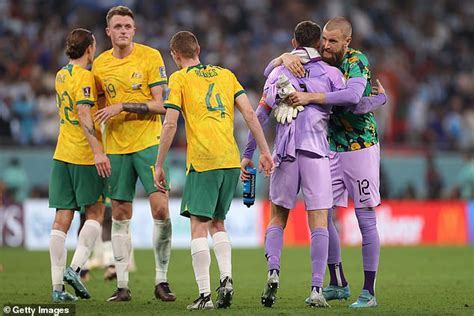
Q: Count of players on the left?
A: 3